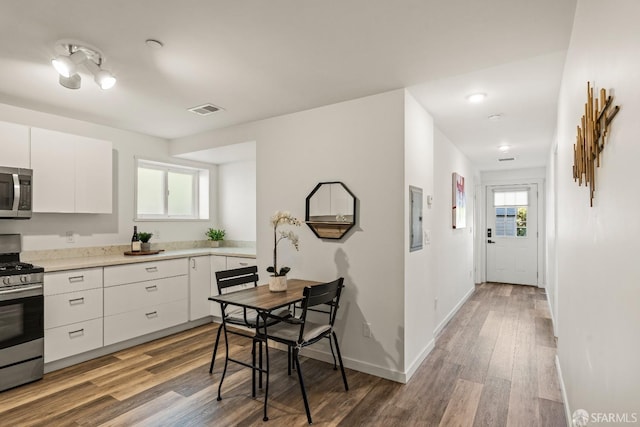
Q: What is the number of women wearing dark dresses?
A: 0